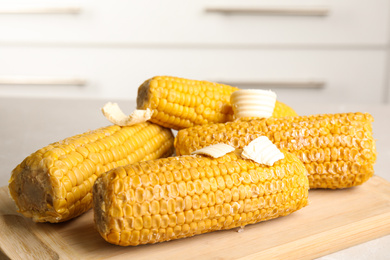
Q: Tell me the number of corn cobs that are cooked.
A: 4